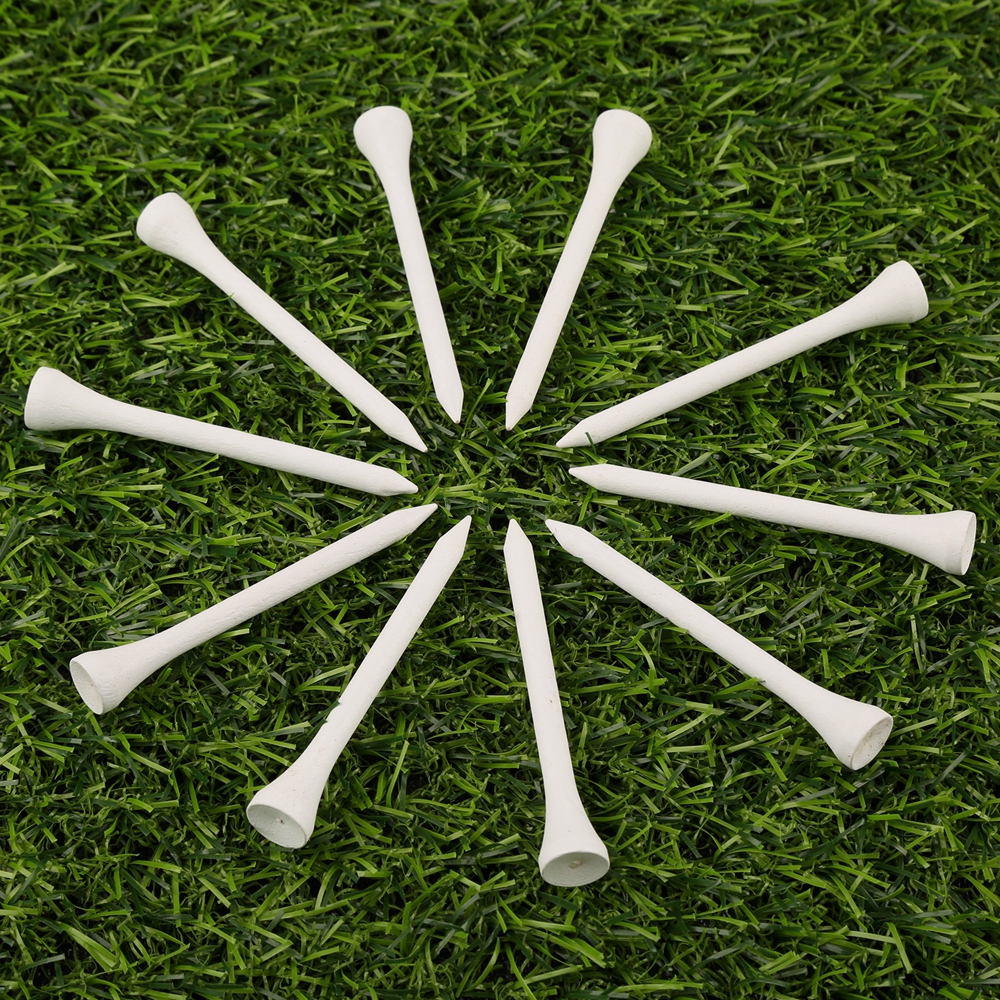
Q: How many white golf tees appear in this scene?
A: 10